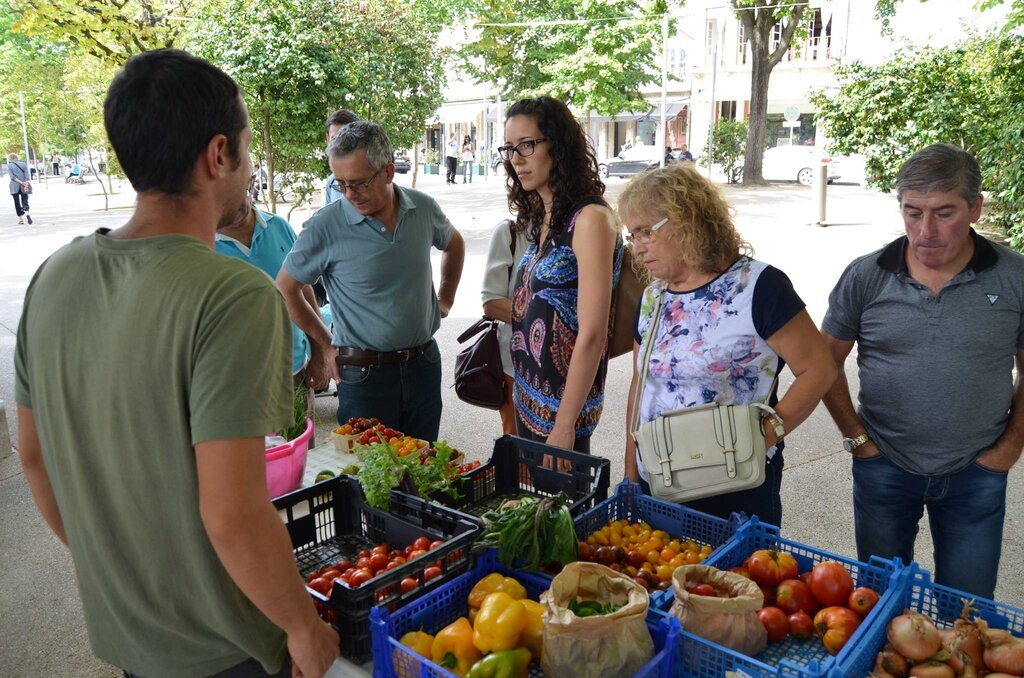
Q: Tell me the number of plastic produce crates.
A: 6